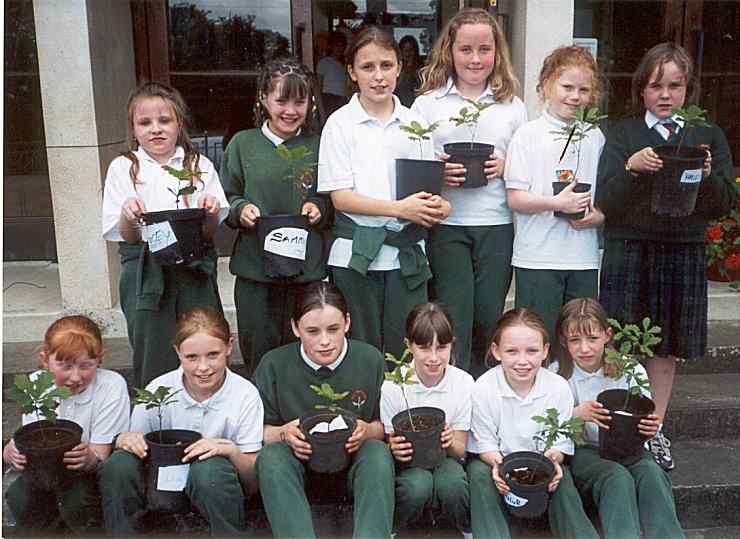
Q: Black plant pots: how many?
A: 12